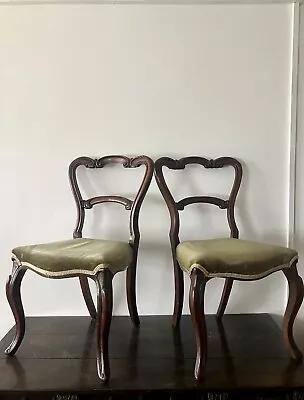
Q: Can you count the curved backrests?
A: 2